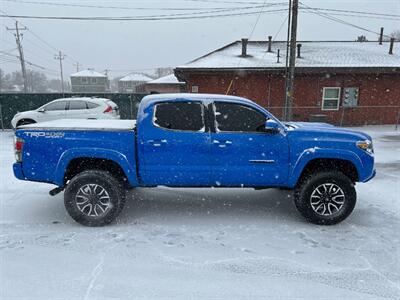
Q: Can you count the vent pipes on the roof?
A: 6